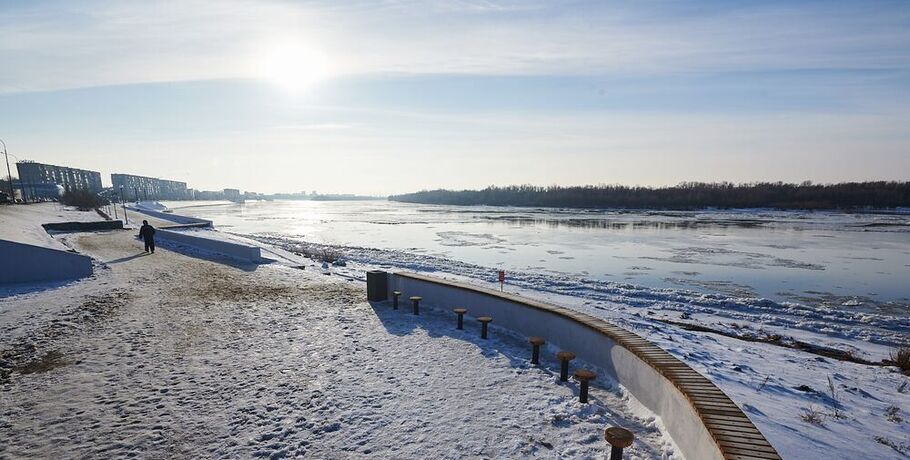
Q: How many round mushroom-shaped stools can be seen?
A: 8